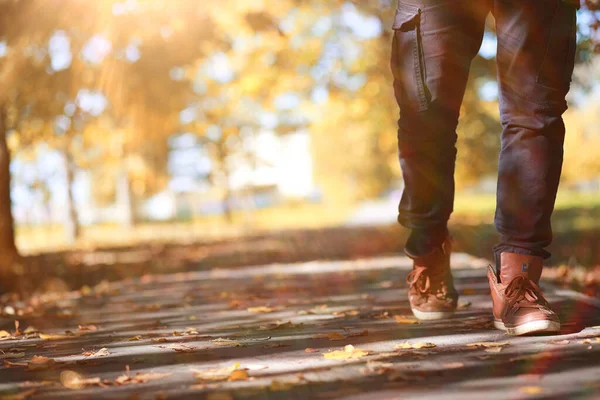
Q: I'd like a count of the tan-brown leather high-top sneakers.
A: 2